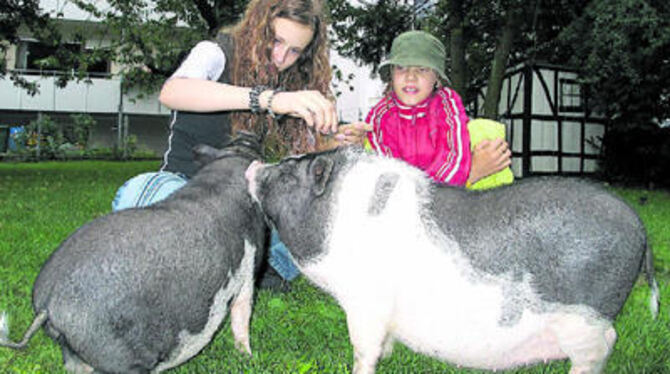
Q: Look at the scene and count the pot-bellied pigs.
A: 2